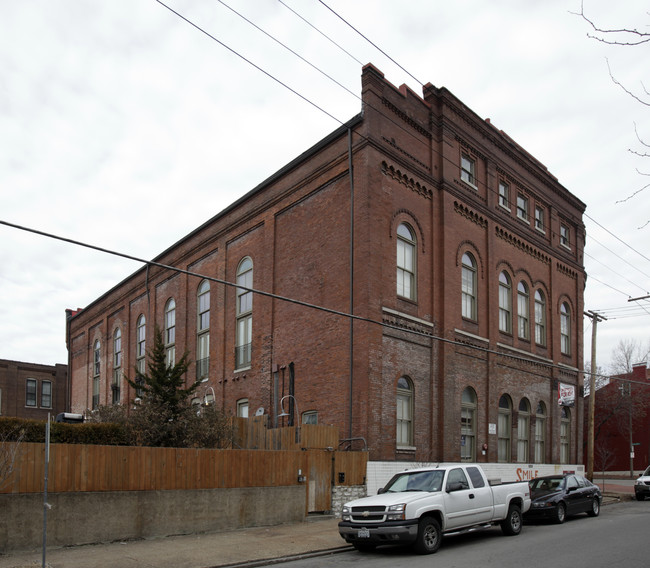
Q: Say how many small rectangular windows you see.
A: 5